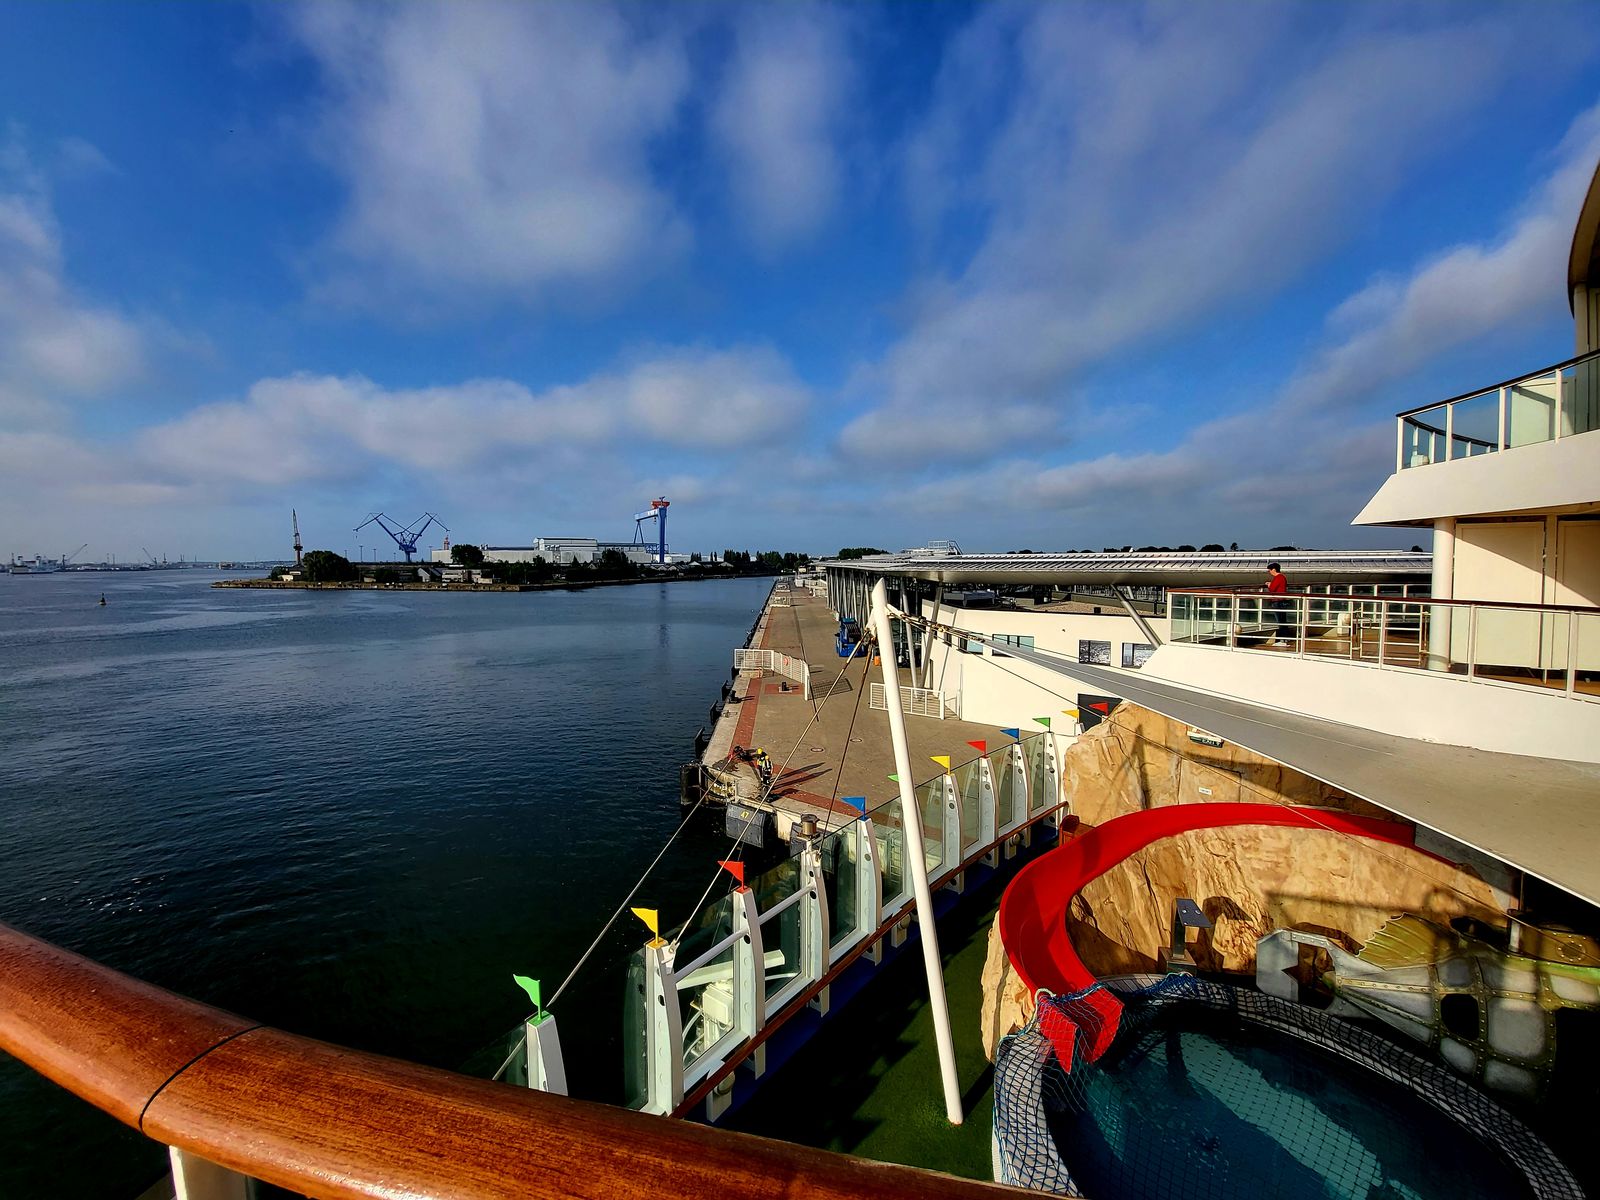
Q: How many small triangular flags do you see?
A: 11